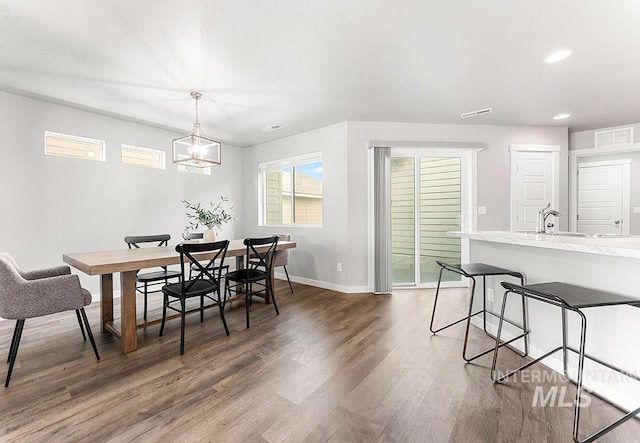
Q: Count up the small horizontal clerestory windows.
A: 3